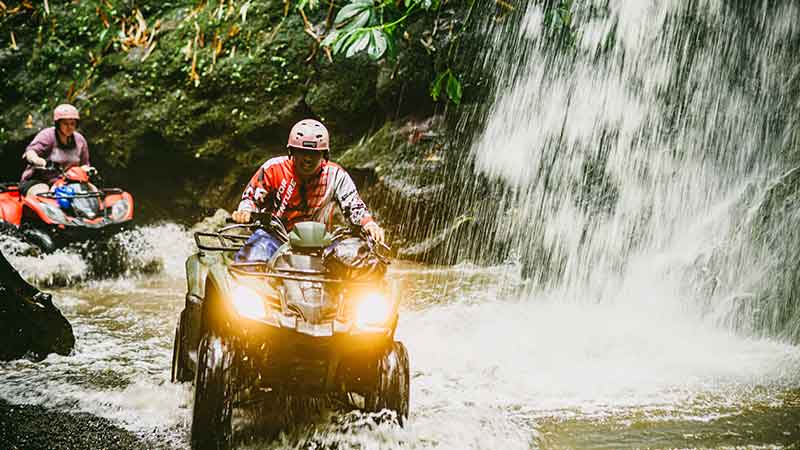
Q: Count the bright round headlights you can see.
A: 2